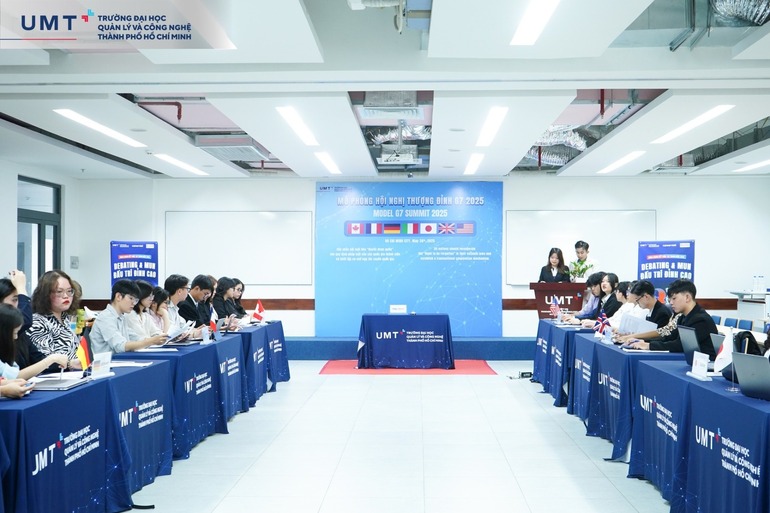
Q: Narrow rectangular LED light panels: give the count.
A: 10